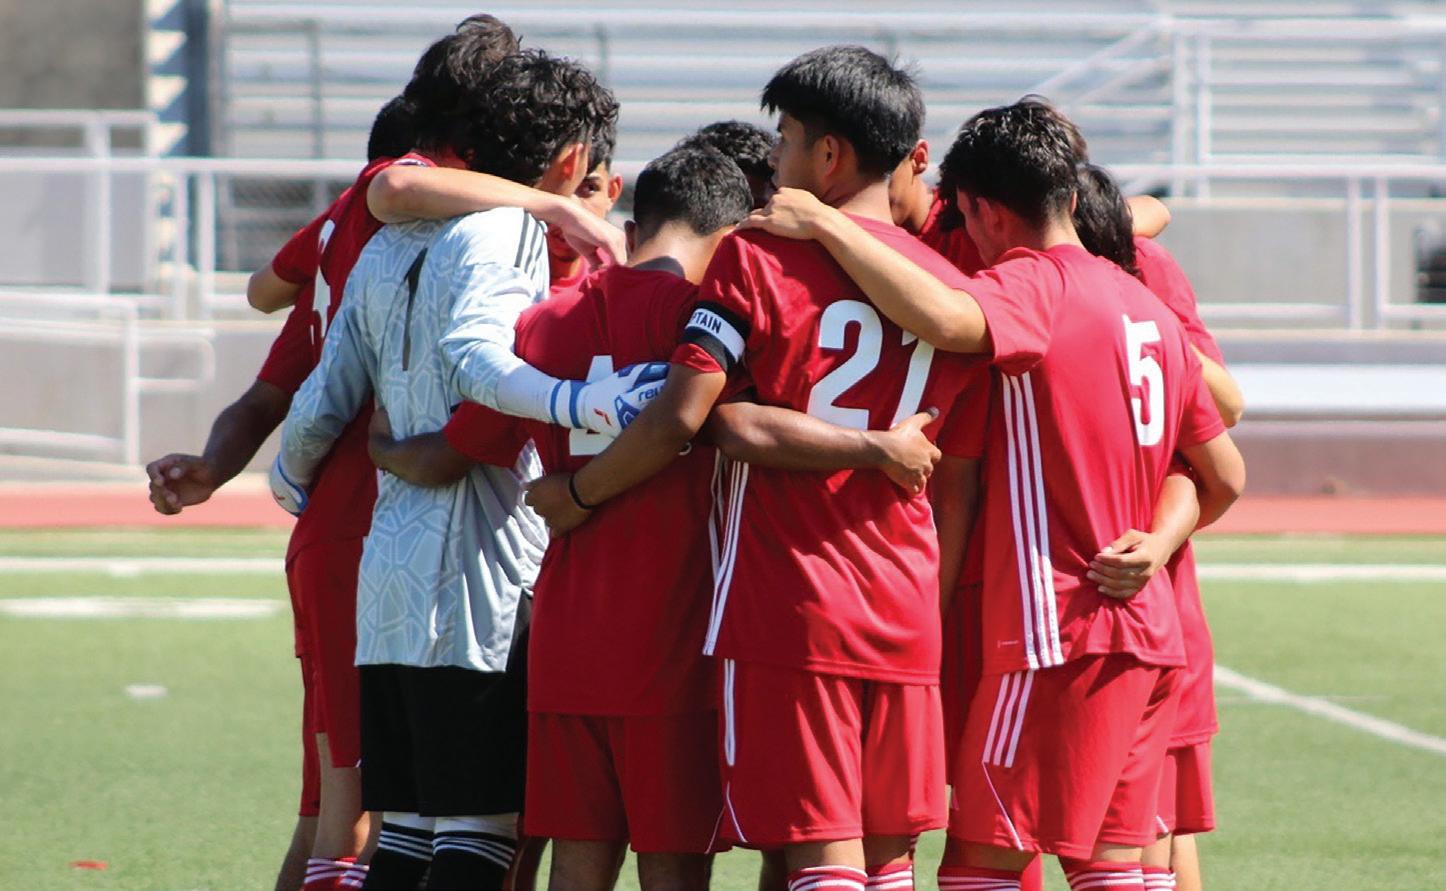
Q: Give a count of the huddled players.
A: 11